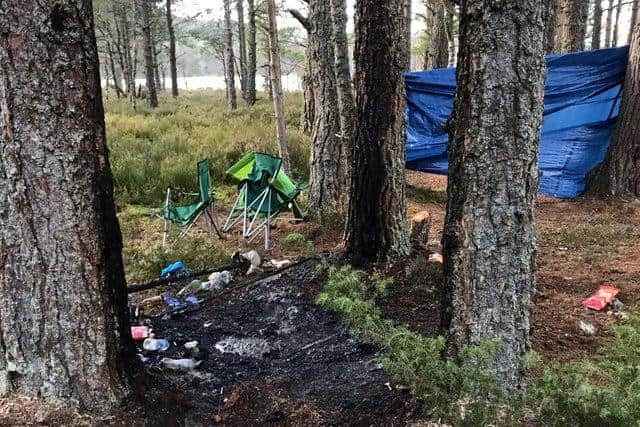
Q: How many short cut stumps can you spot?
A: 1